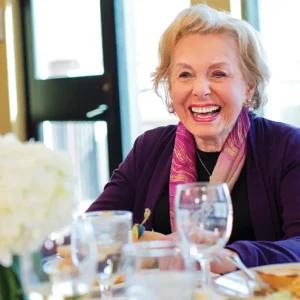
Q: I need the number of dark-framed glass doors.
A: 1